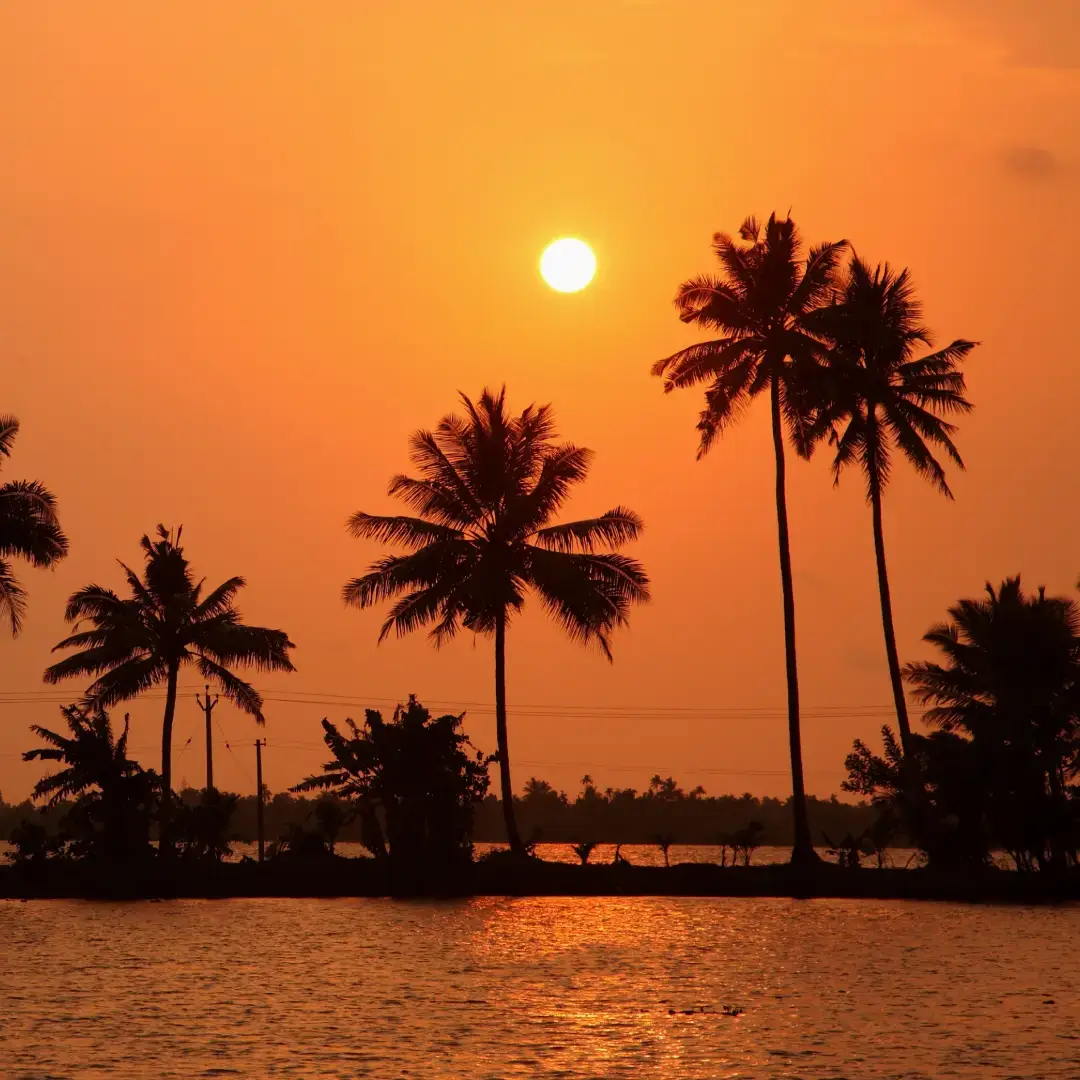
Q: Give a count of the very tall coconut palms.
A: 2